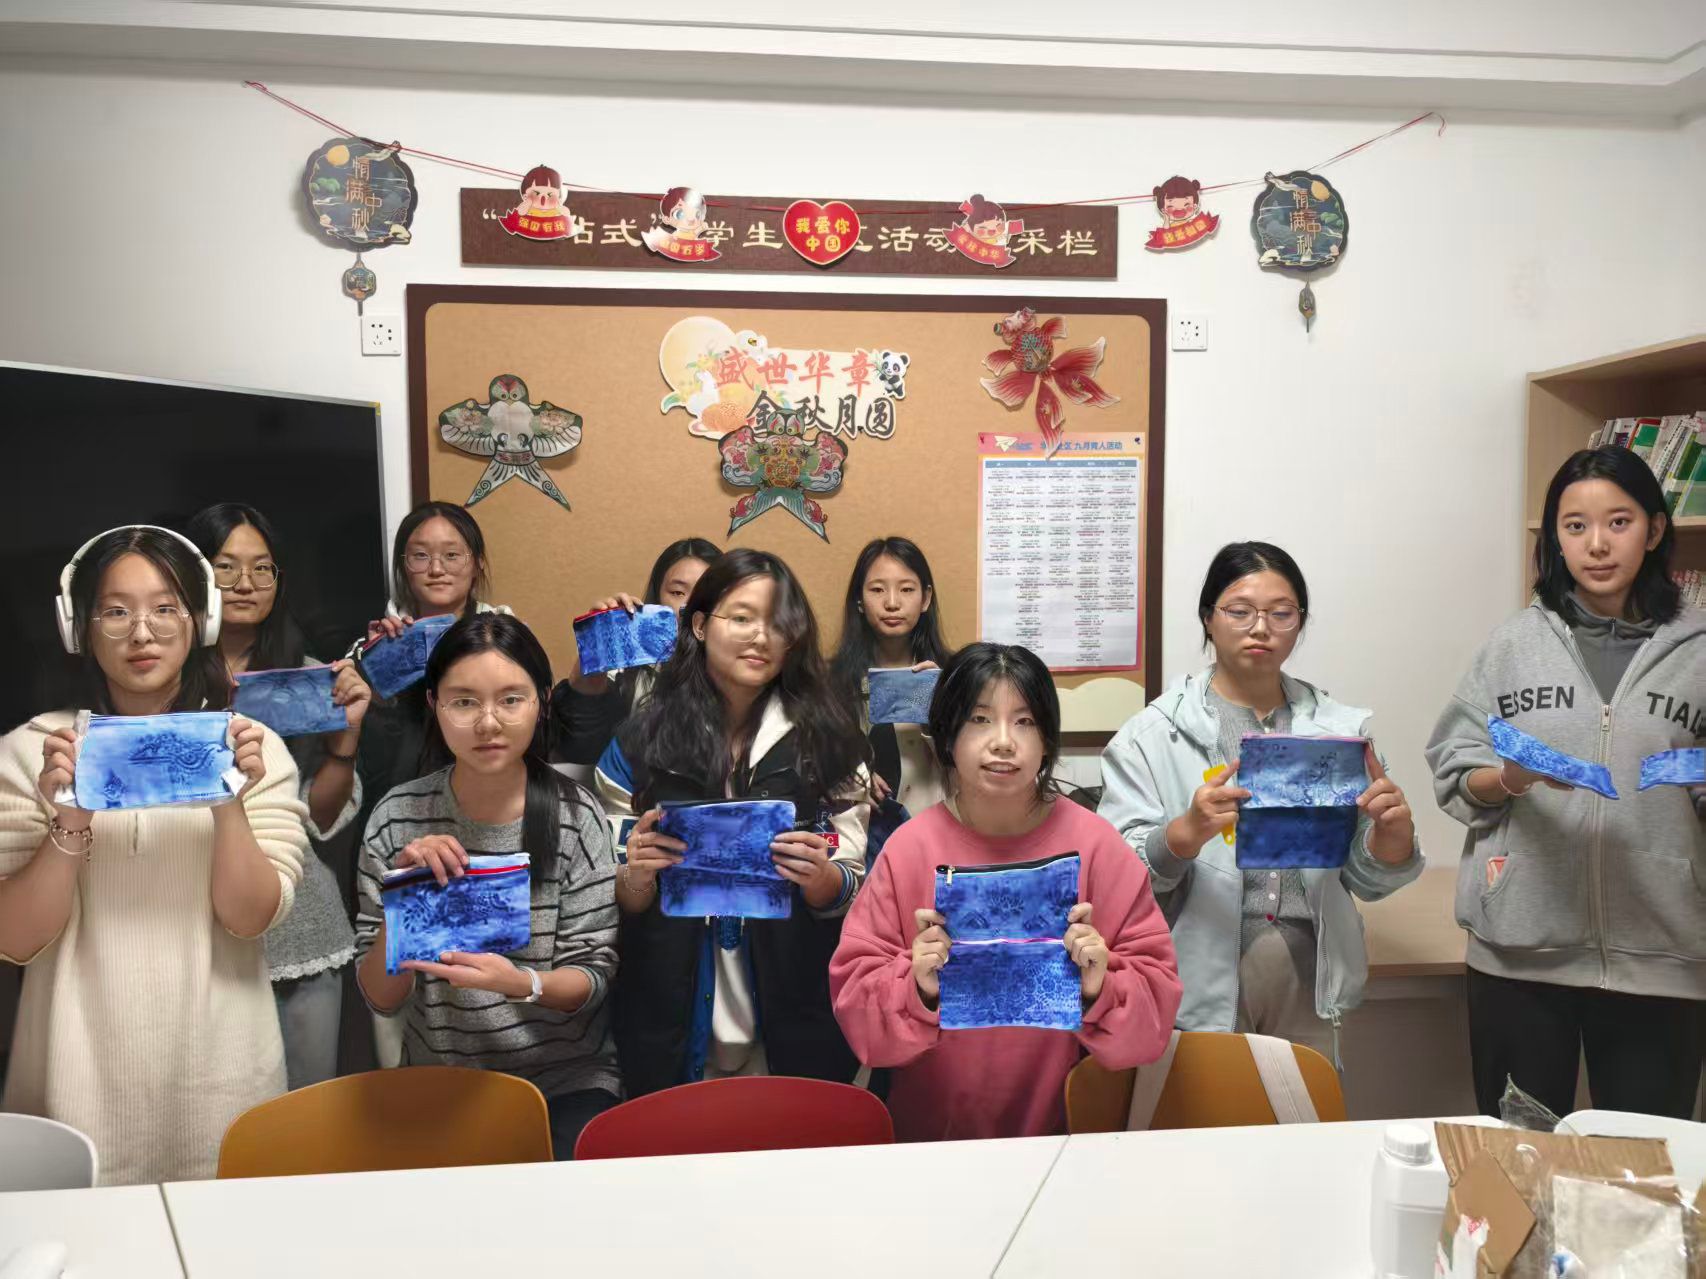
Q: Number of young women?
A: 10